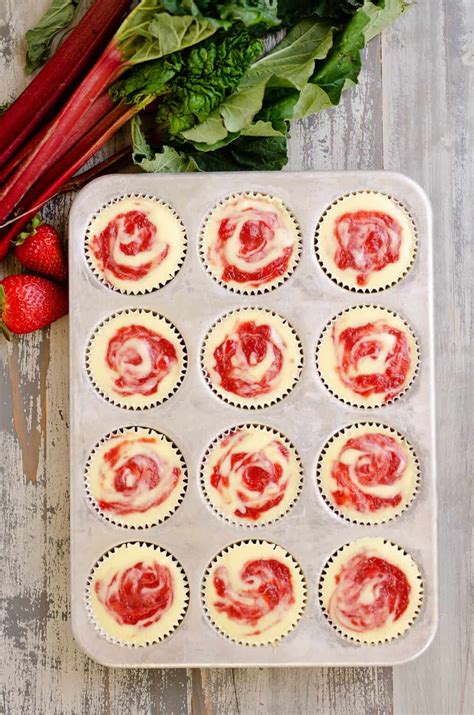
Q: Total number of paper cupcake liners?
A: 12